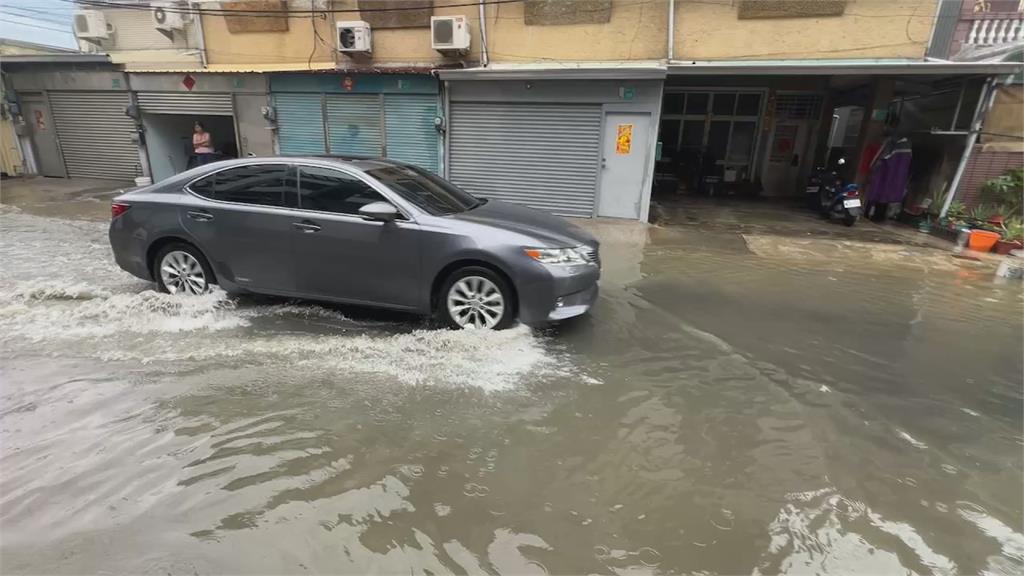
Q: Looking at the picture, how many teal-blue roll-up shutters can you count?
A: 3